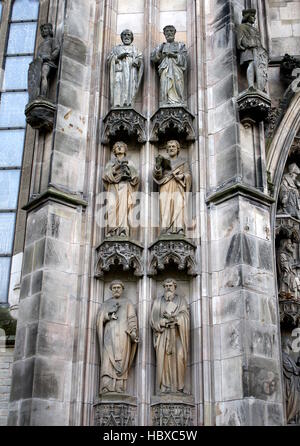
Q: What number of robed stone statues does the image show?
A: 6